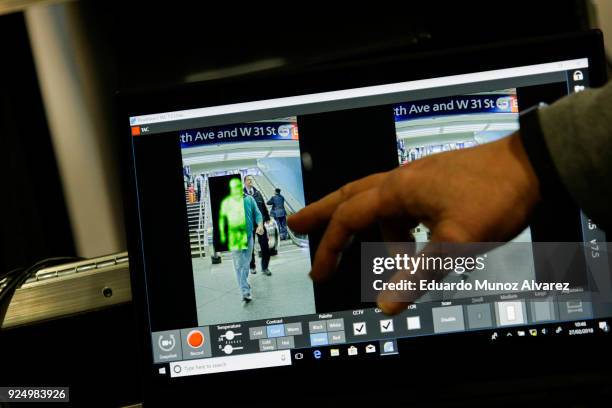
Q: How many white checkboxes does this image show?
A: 3